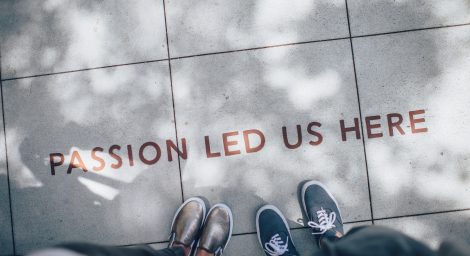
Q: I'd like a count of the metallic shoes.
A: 2